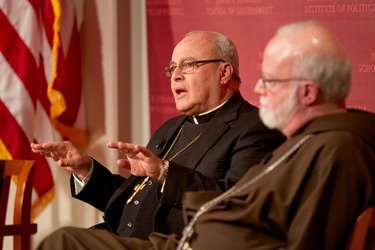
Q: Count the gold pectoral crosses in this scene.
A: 1